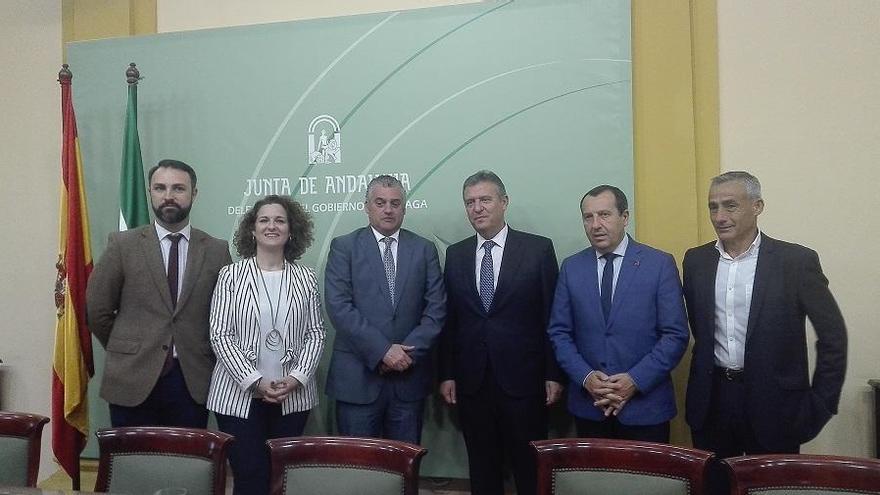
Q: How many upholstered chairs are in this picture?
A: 5